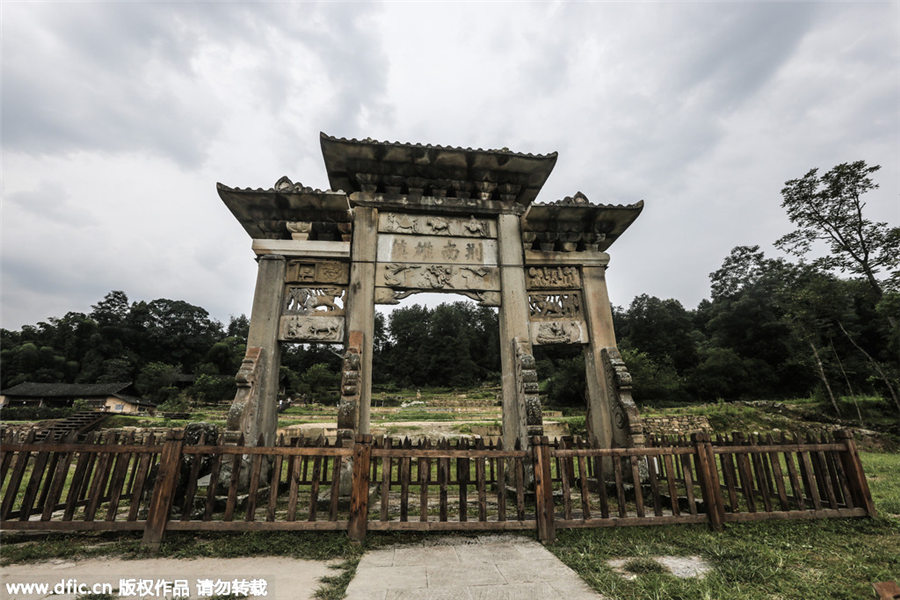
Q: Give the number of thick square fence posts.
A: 5